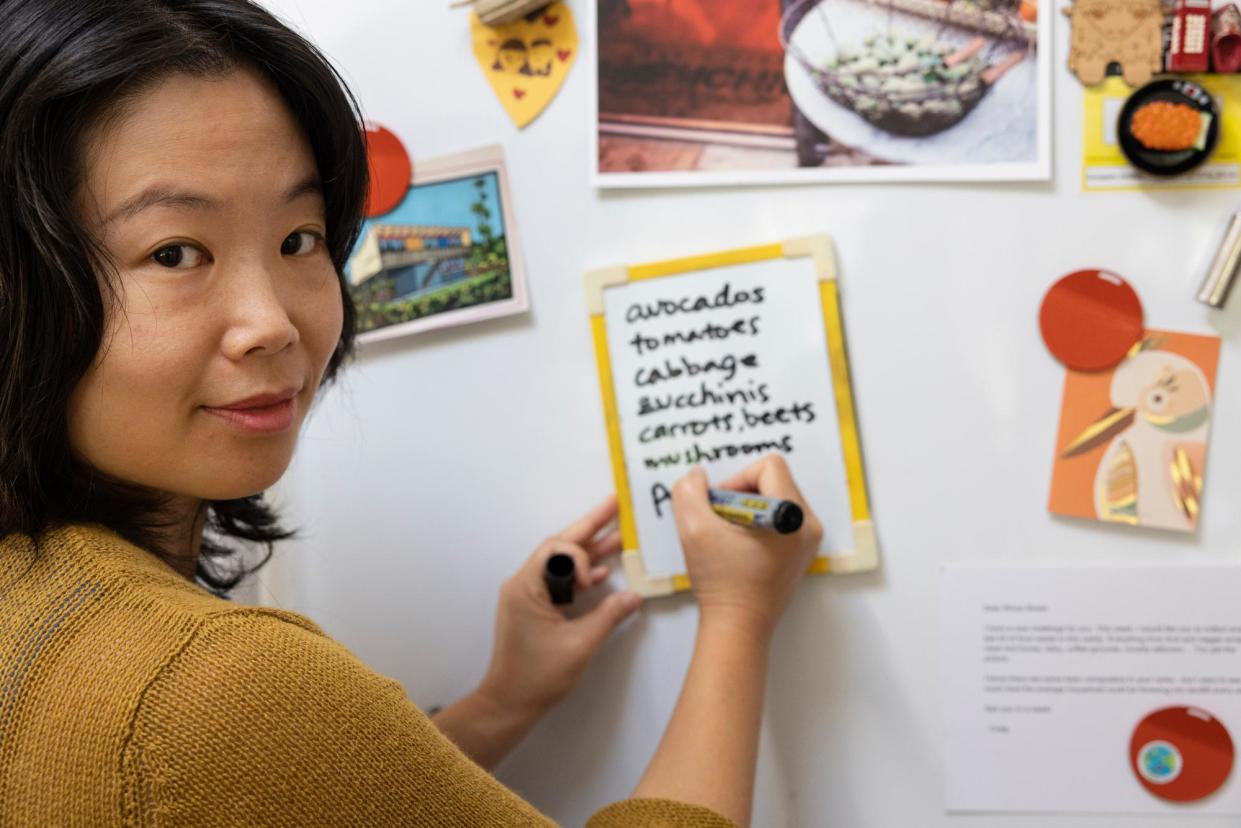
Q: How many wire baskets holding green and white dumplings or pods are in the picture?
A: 1